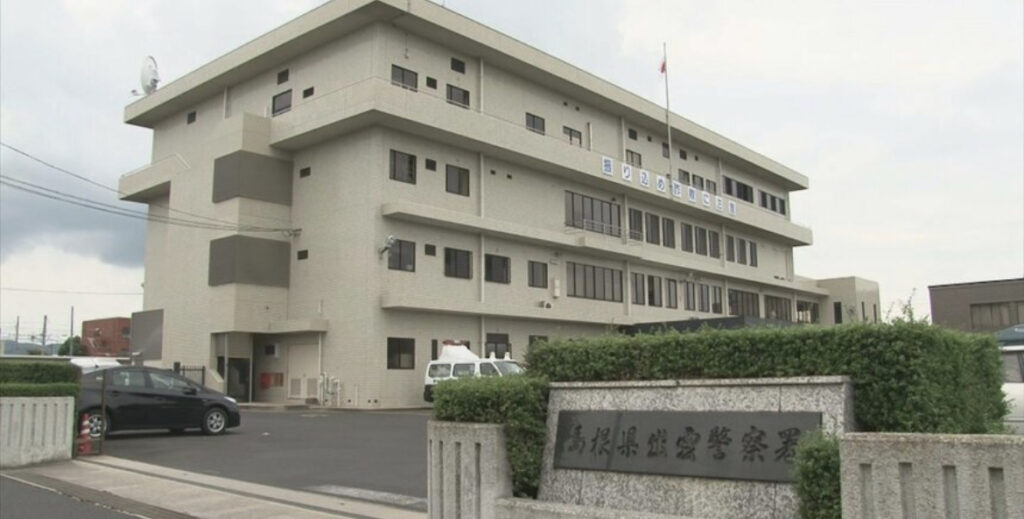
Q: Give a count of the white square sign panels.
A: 9